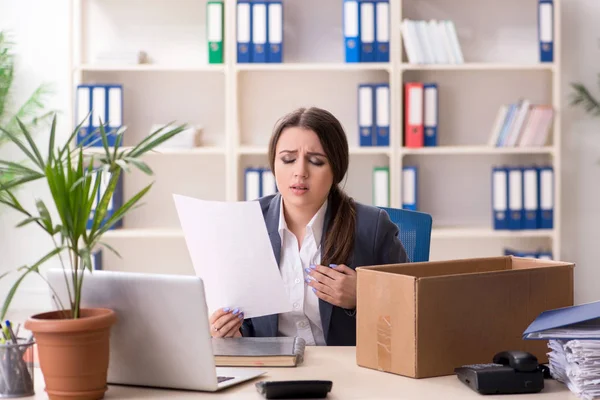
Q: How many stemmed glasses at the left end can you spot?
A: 0